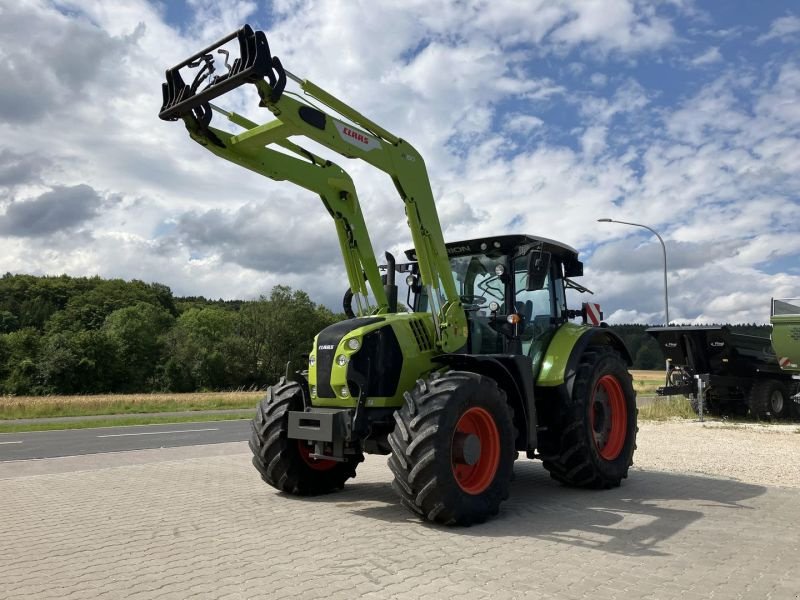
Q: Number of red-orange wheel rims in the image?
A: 3